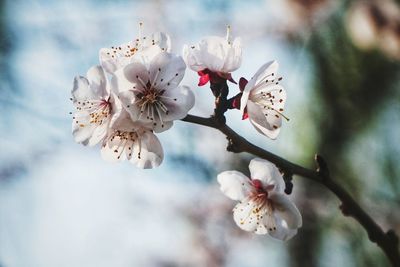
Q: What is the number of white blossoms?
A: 7